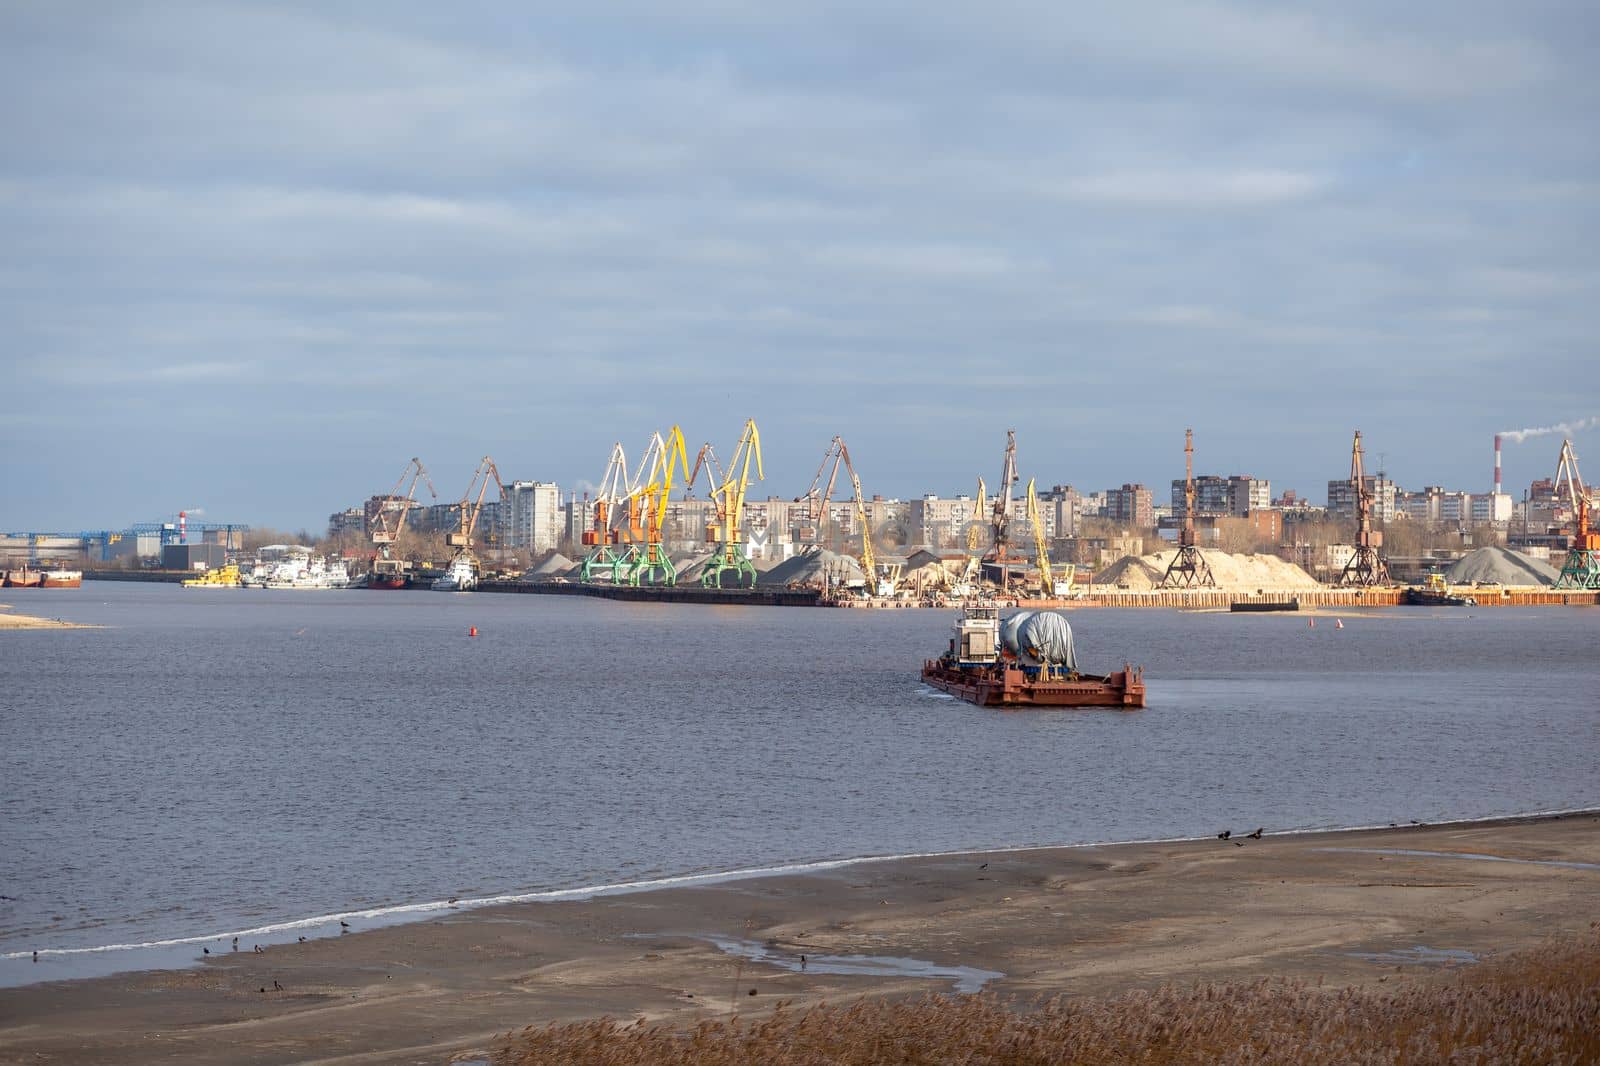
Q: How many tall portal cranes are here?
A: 12